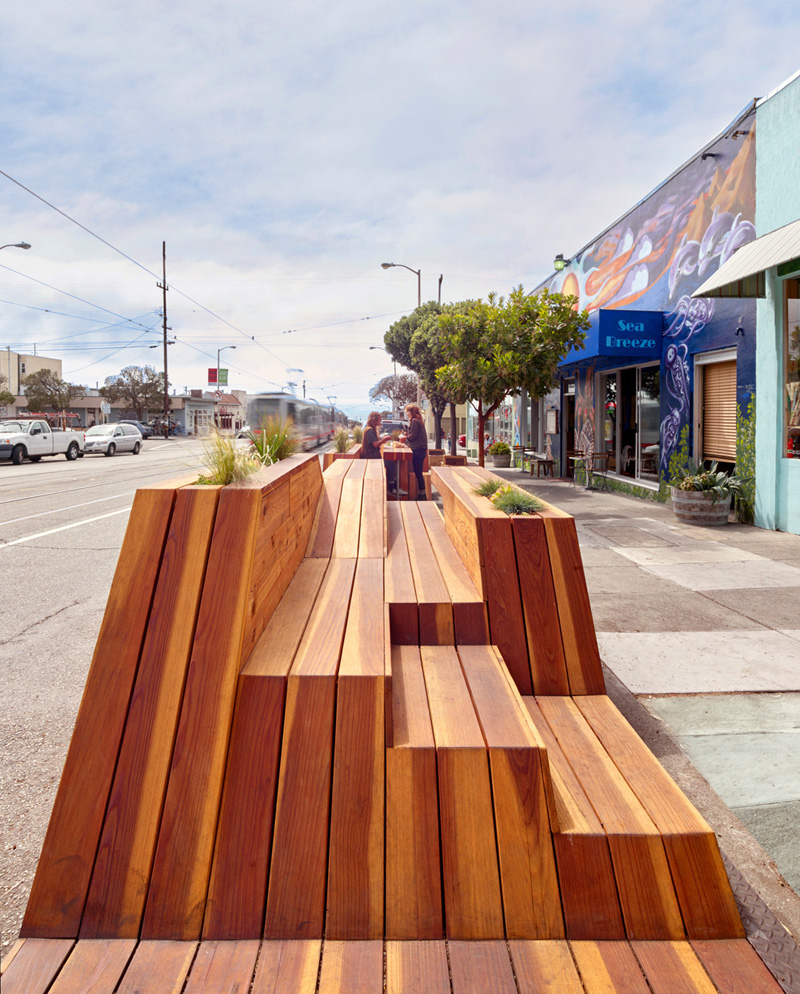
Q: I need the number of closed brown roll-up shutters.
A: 1